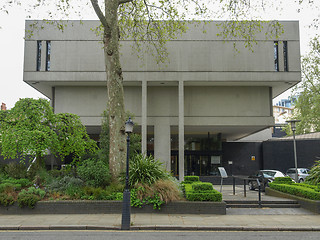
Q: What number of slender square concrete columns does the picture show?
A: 2